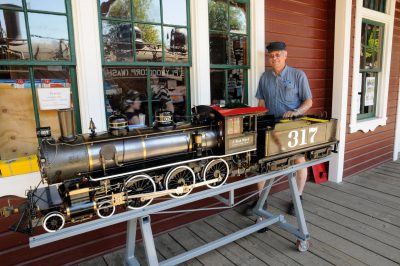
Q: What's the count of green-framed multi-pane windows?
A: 4